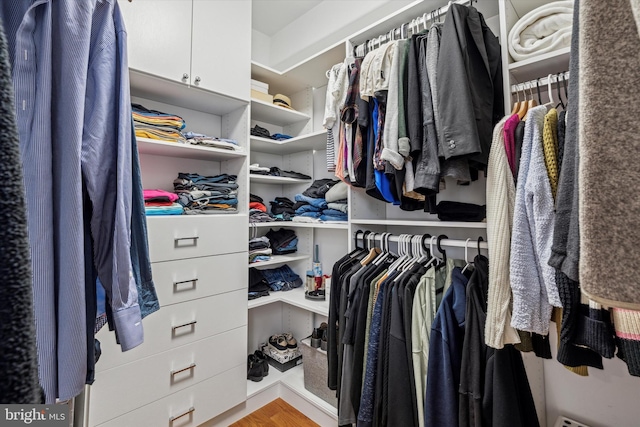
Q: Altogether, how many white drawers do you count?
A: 5